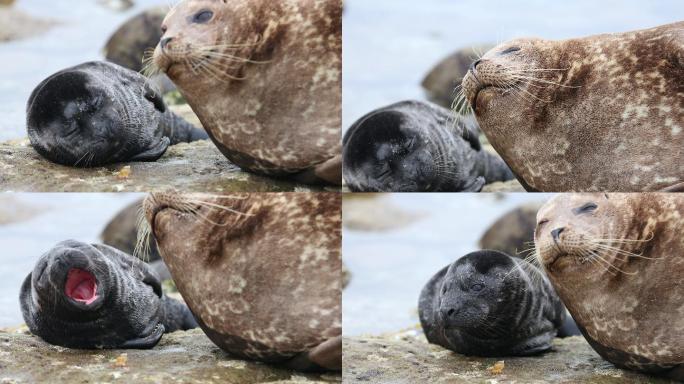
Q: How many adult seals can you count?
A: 4